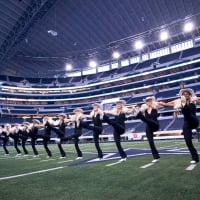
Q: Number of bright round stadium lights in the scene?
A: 6